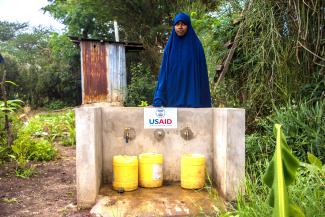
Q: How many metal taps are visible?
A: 3